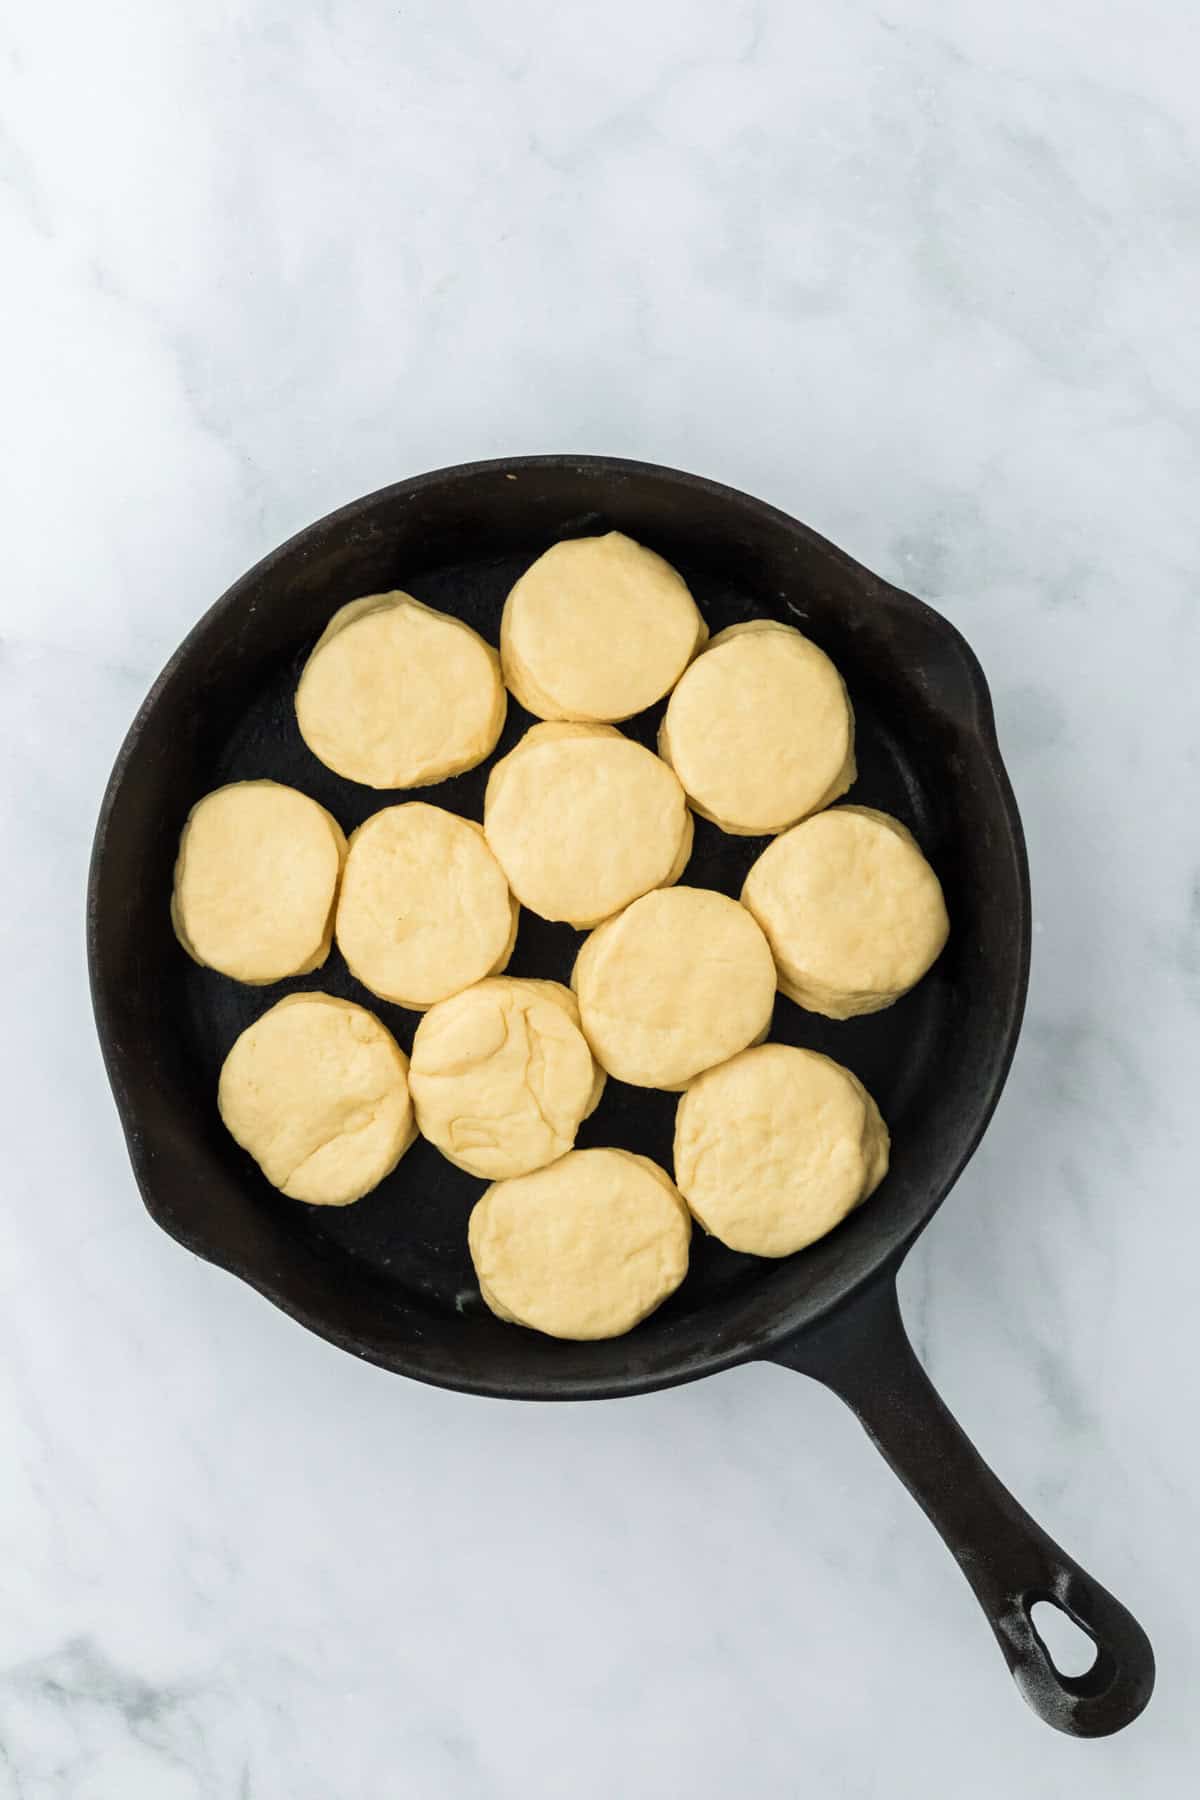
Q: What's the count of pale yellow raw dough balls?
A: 12